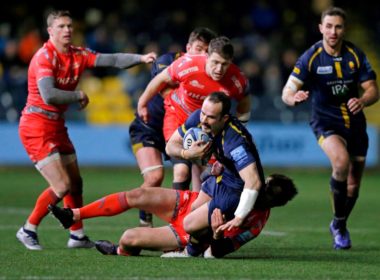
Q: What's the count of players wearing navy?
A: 3